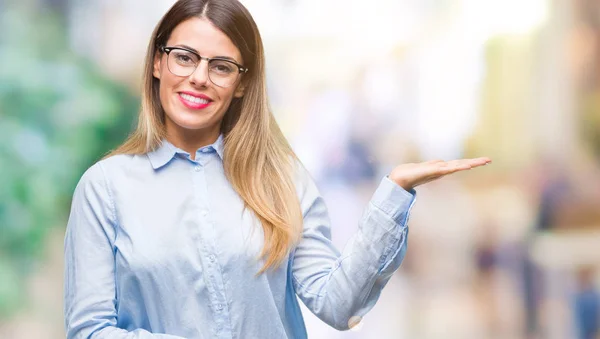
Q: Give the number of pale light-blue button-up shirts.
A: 1